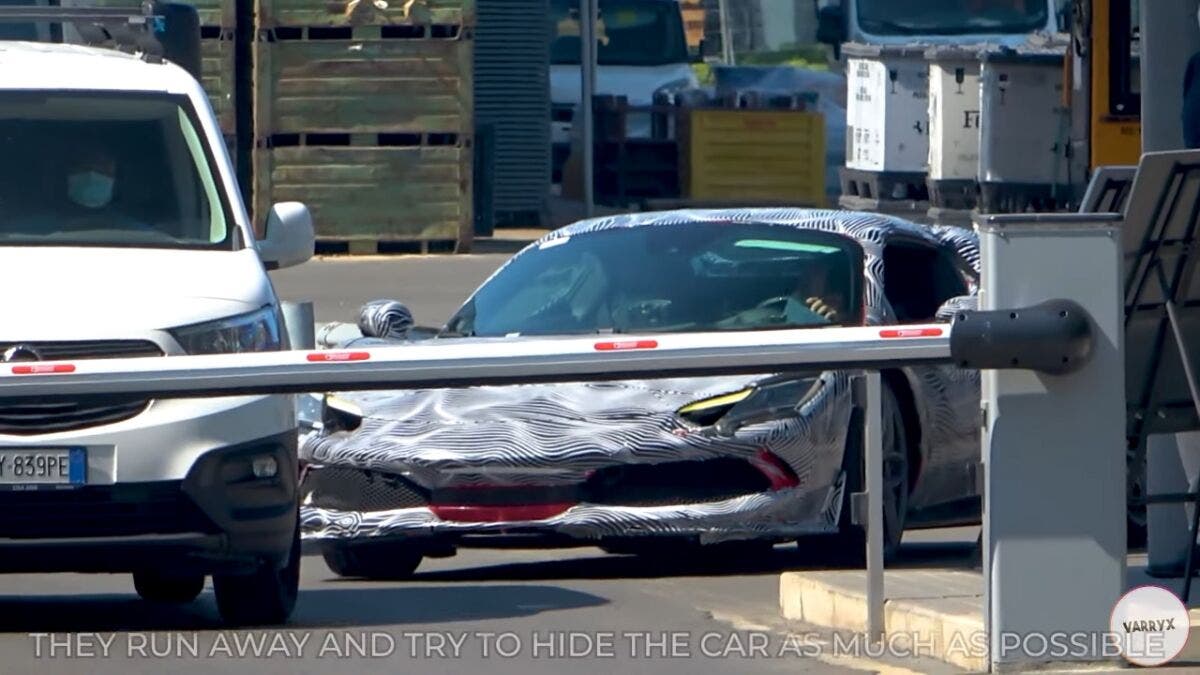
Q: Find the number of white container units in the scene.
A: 3